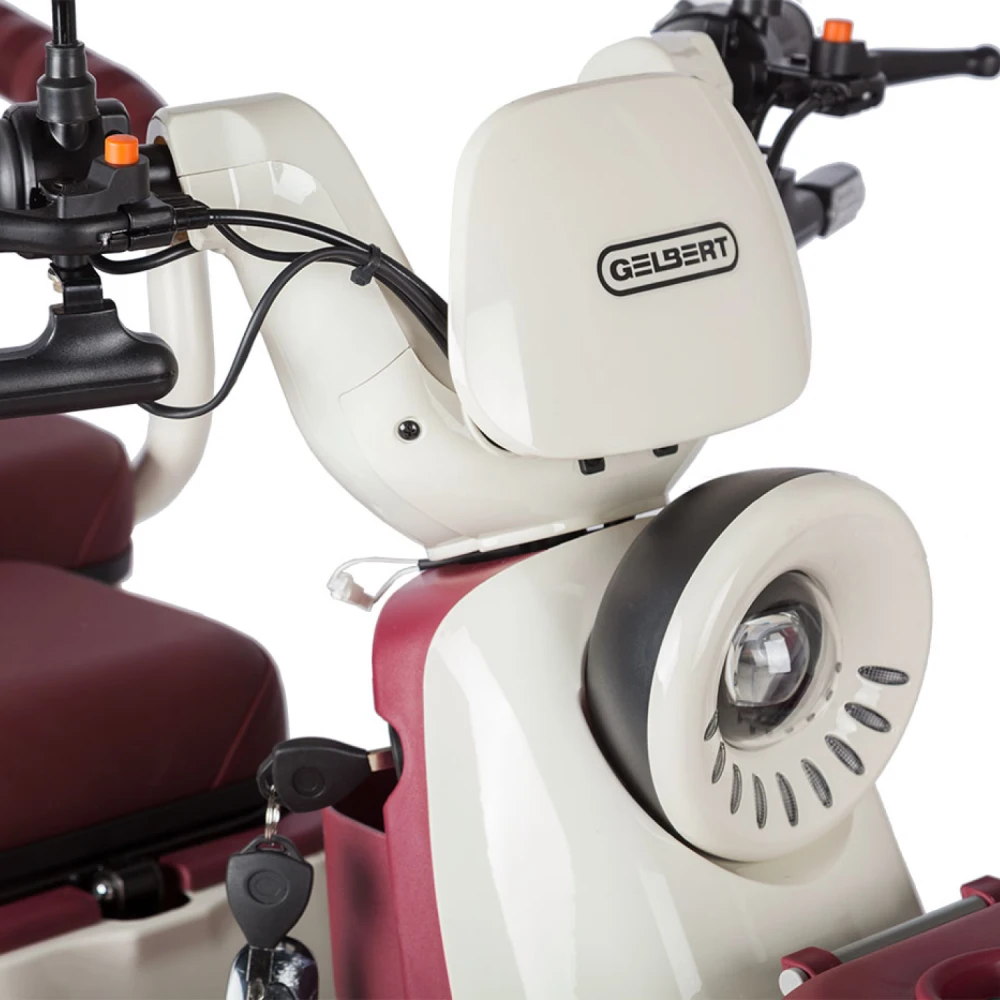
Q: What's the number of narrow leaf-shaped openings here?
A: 9